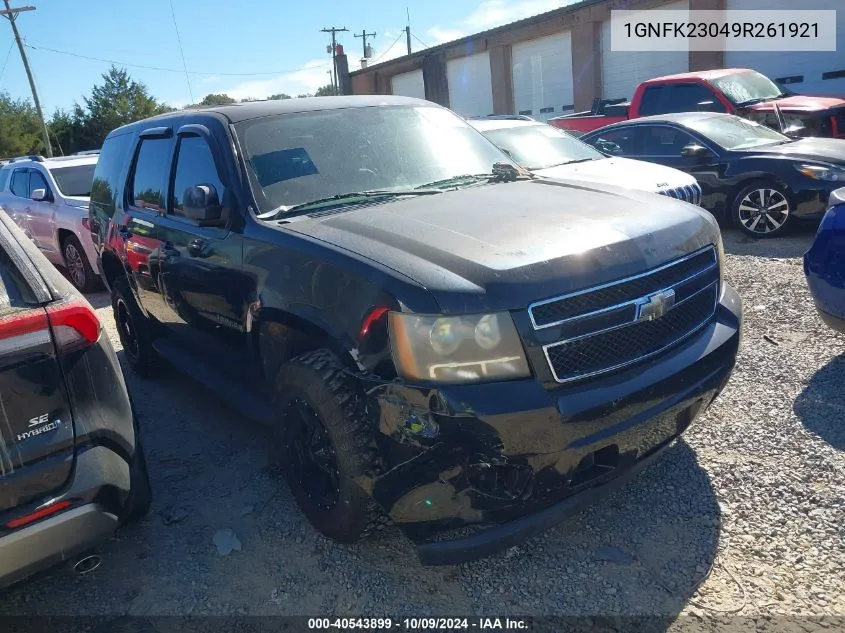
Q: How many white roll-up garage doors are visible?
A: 5